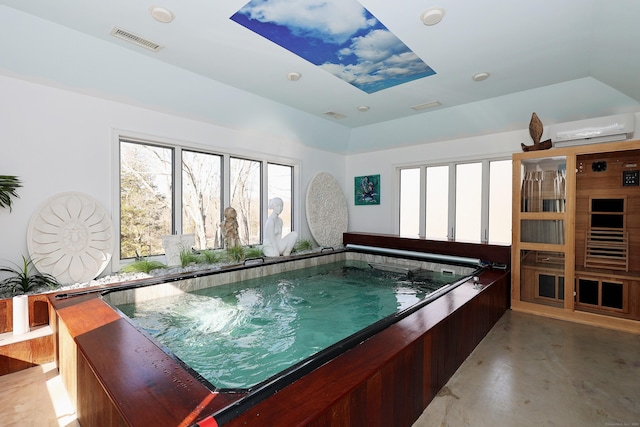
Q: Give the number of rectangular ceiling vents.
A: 3